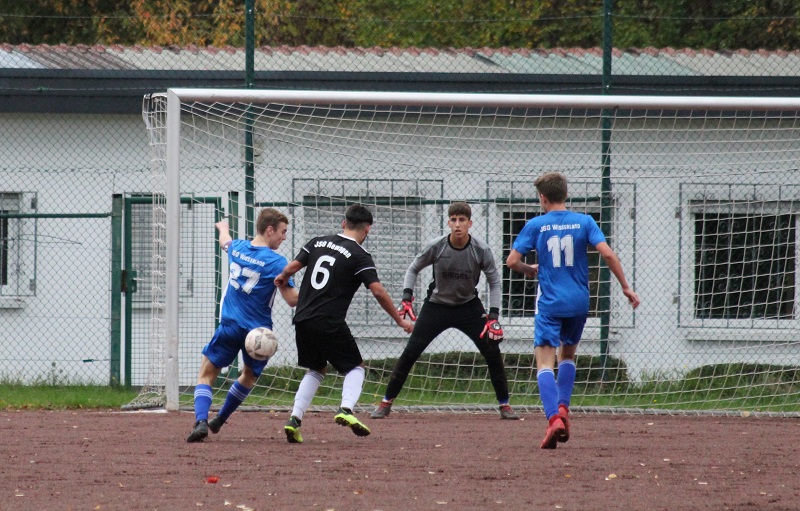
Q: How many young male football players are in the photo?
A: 4